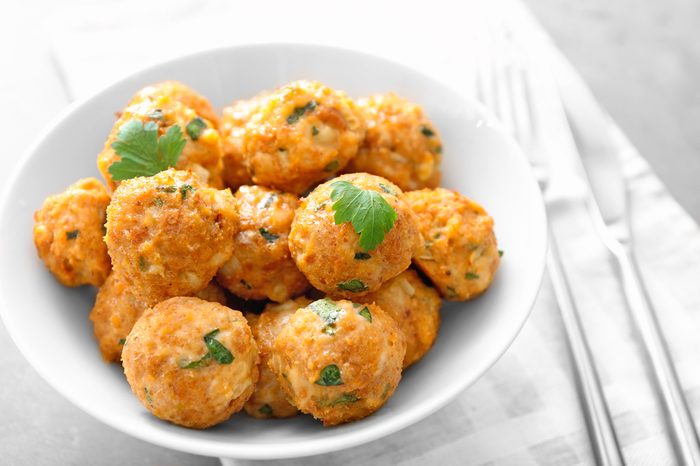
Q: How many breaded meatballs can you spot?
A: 14